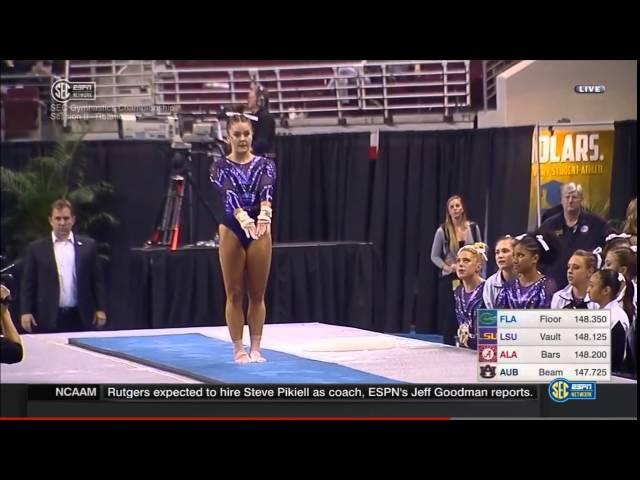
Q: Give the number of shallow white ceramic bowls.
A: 0